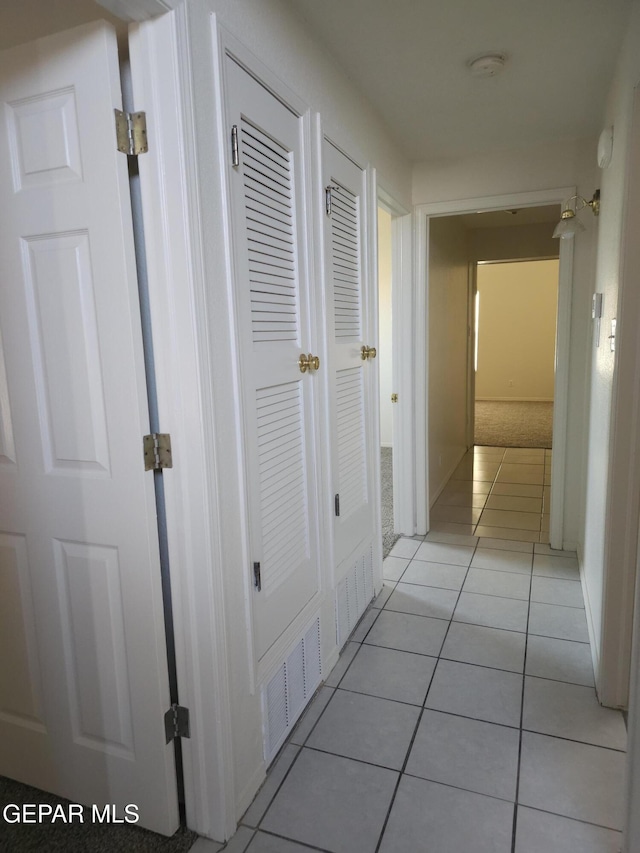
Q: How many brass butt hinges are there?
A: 3